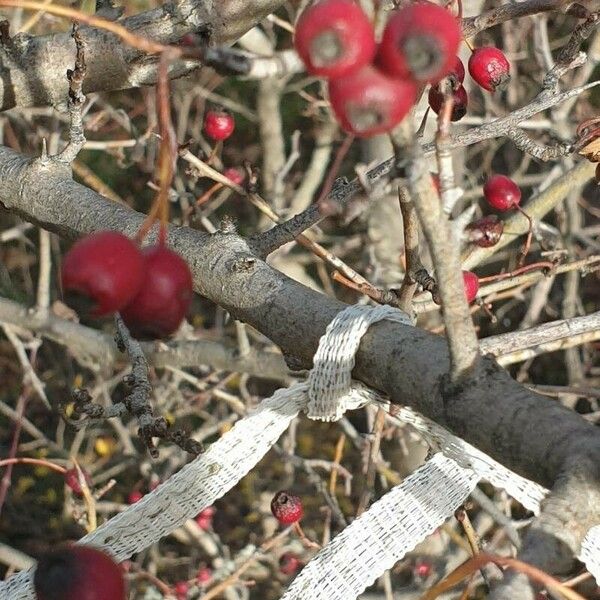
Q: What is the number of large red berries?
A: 6